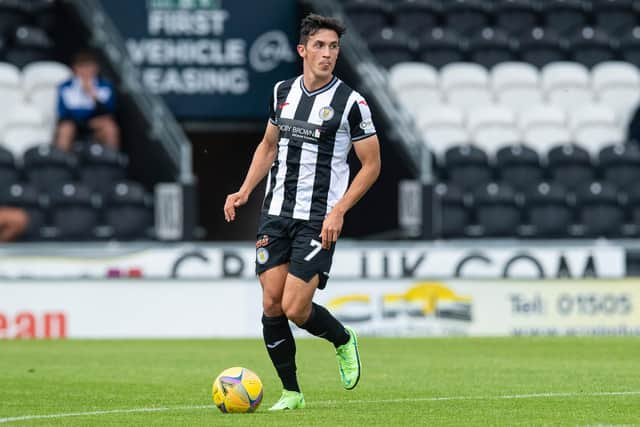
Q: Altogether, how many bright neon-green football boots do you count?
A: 2